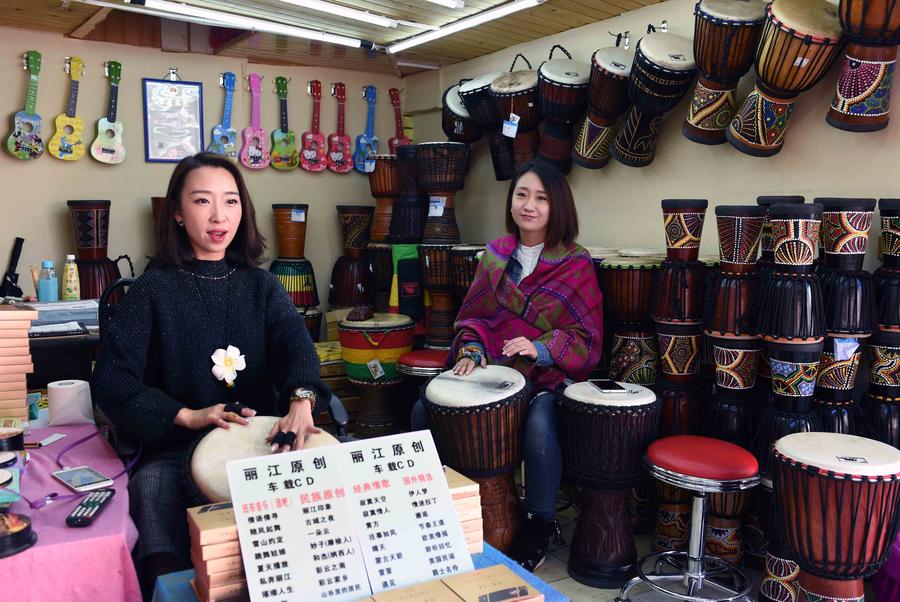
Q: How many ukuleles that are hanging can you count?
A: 10